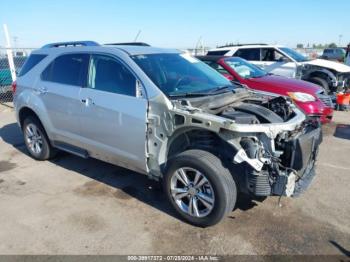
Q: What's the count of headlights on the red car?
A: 1